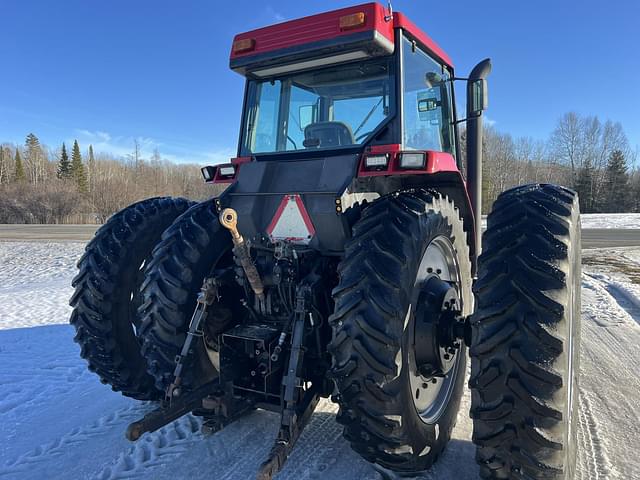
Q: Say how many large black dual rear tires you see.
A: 4